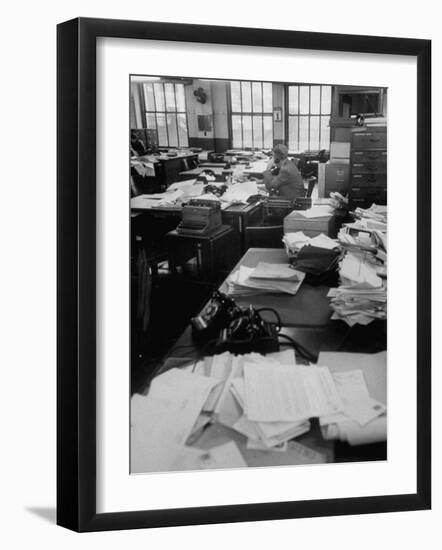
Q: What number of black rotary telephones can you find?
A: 2